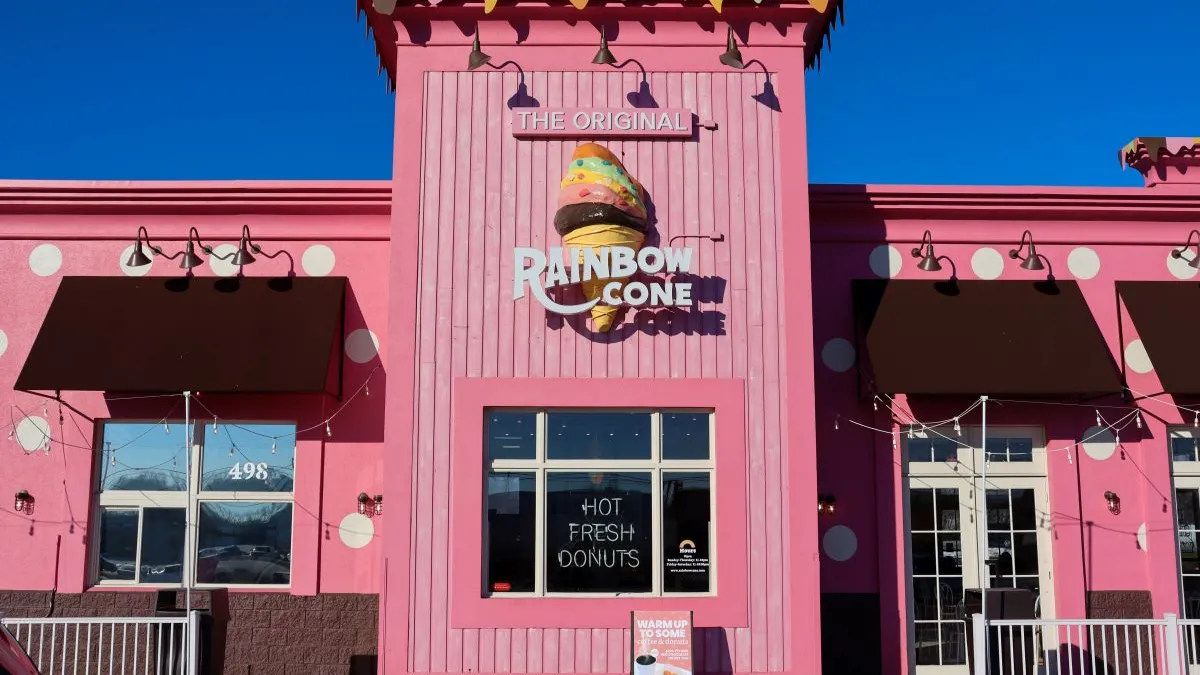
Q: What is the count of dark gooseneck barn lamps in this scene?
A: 9